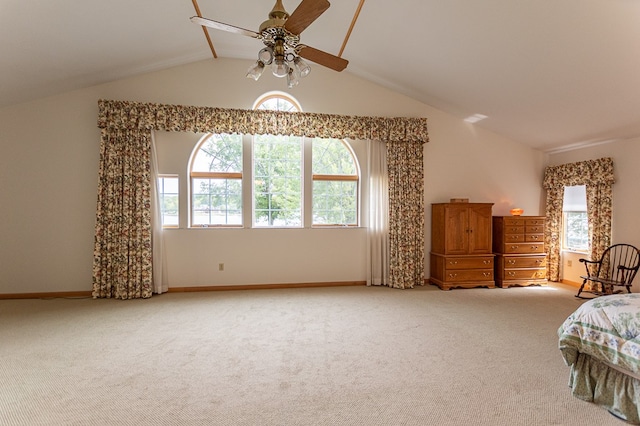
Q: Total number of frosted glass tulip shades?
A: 5